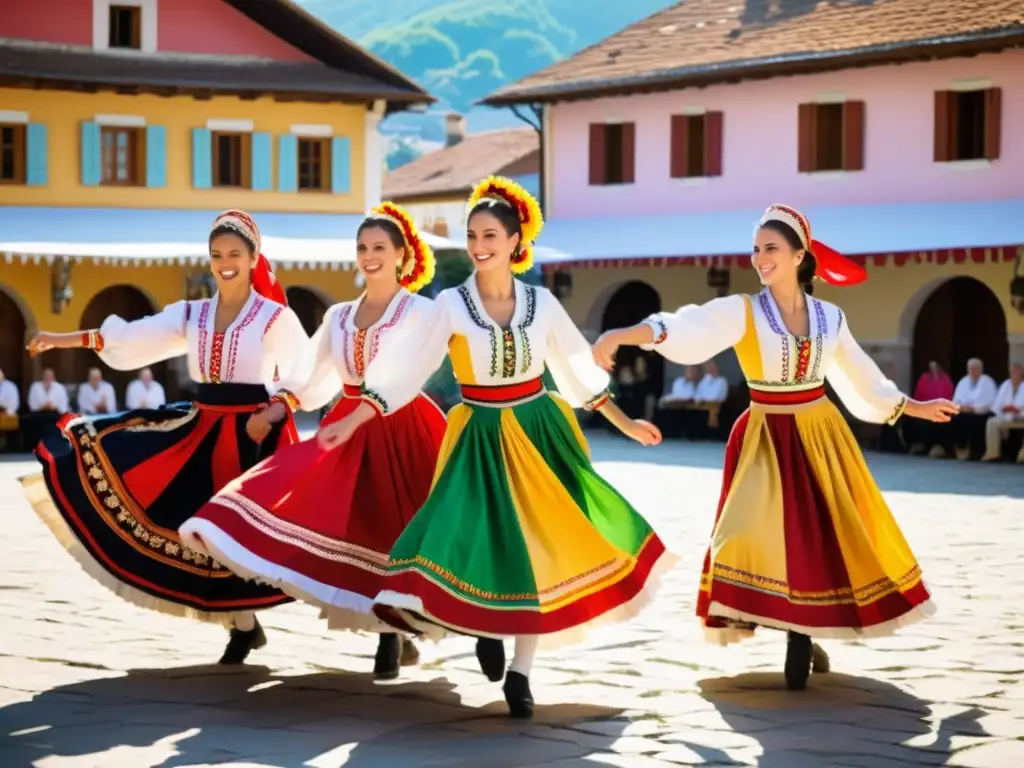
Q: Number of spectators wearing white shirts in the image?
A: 8